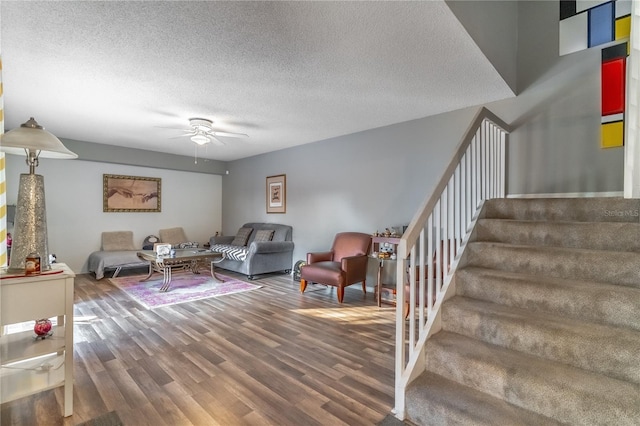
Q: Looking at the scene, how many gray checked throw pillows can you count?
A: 2